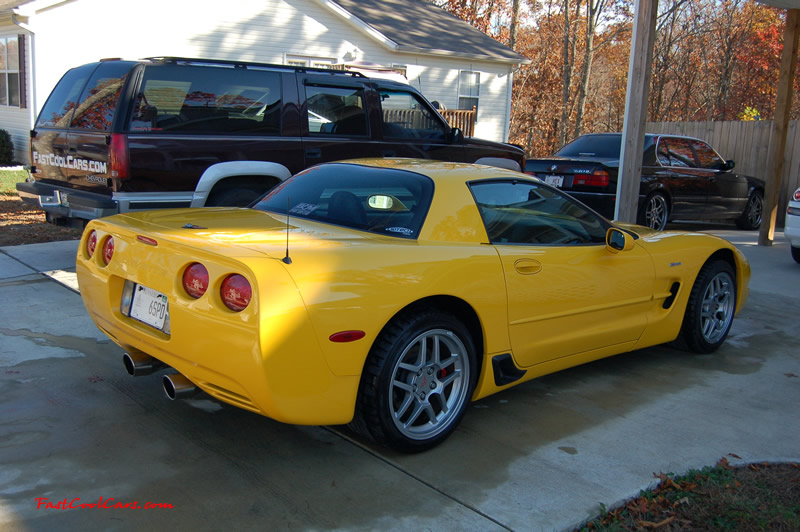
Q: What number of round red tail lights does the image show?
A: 4